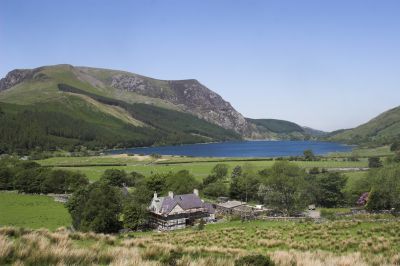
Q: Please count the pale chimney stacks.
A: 3